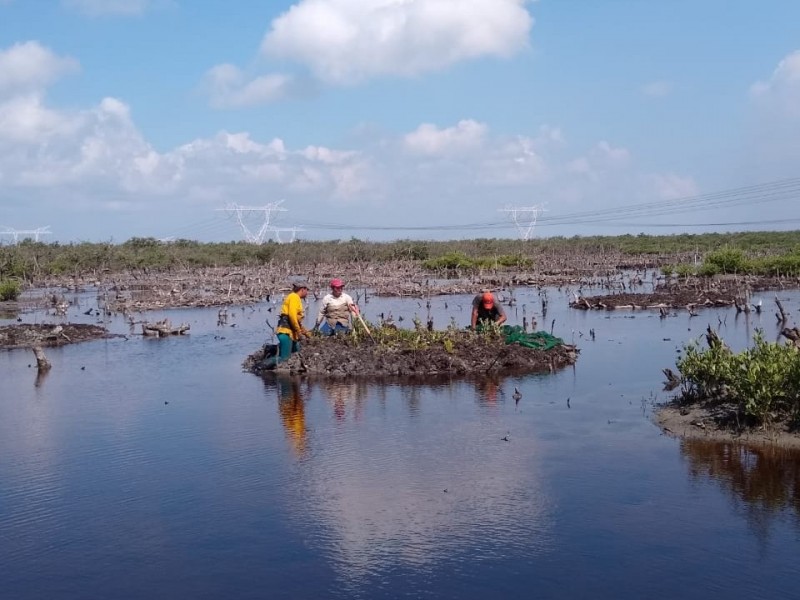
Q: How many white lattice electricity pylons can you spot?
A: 4